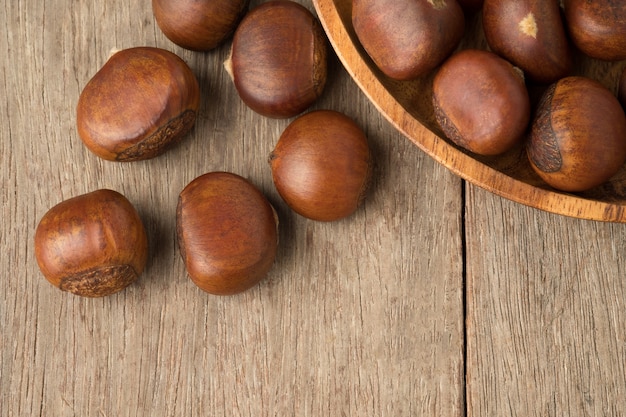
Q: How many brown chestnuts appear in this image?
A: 13